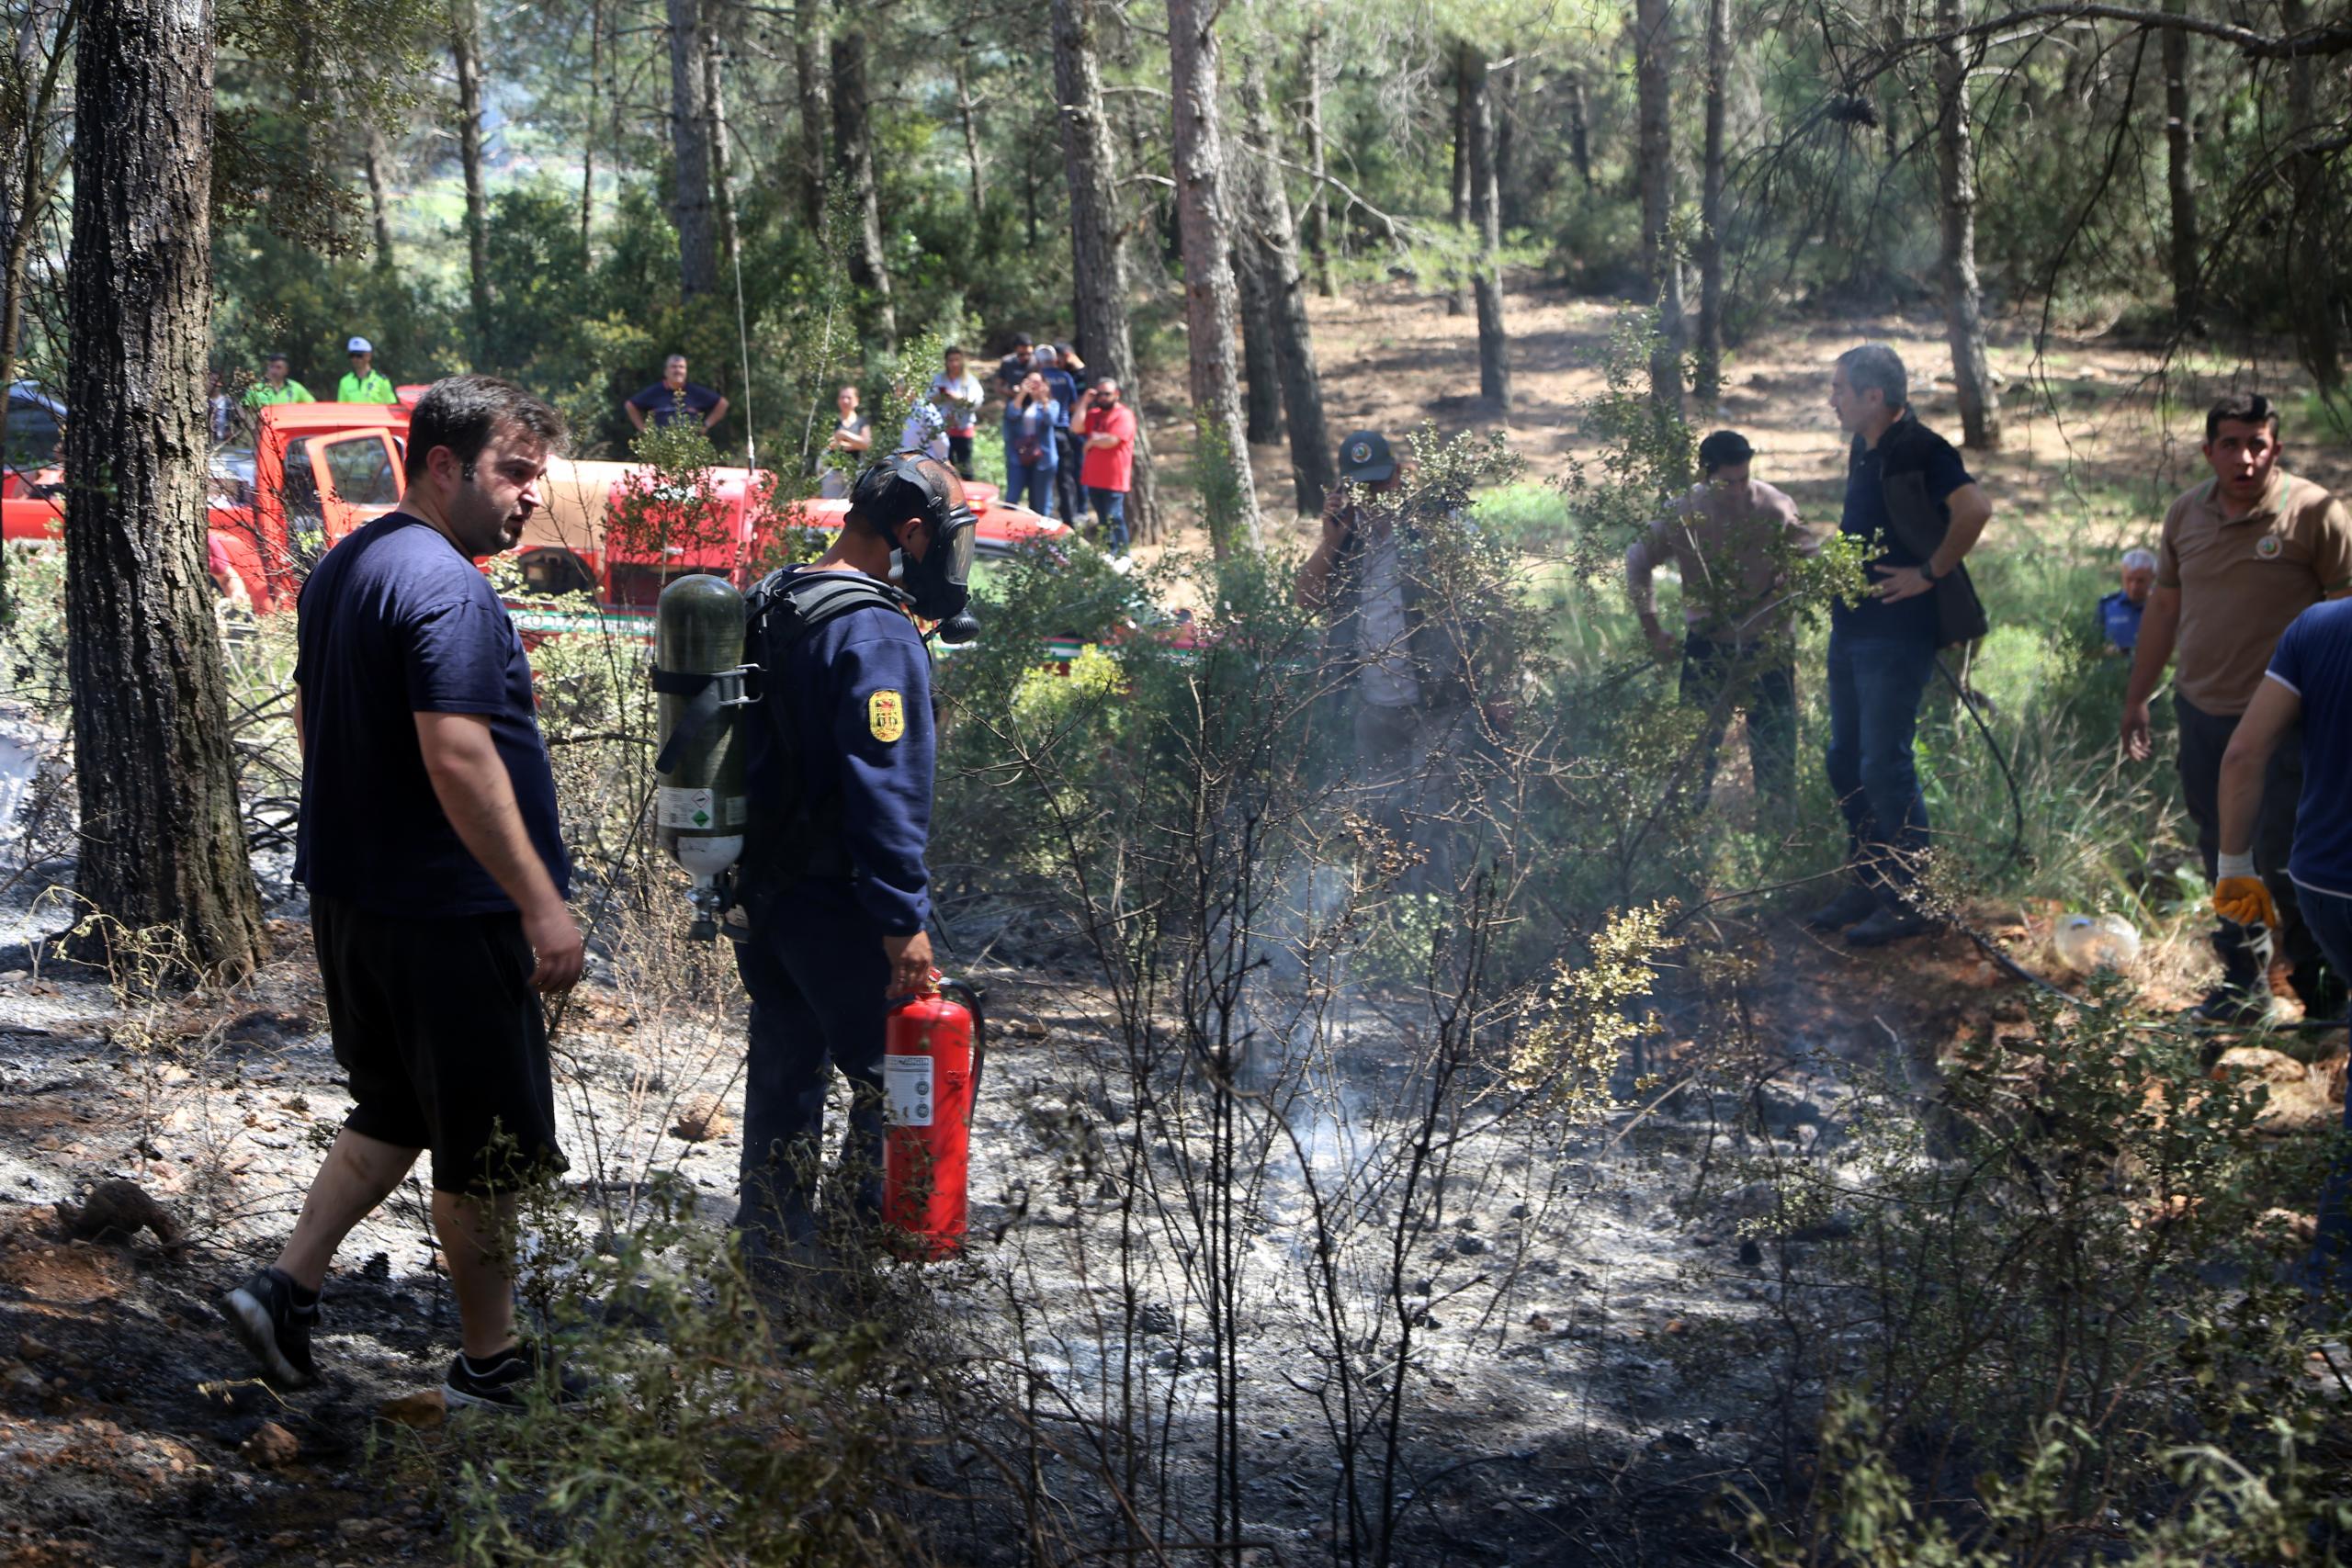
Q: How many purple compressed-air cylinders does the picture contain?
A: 0